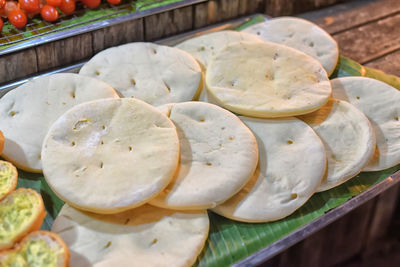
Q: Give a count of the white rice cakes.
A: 11